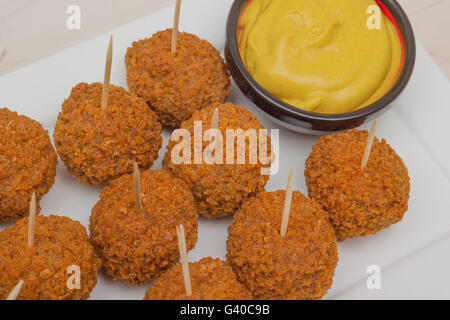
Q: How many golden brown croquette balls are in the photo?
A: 9